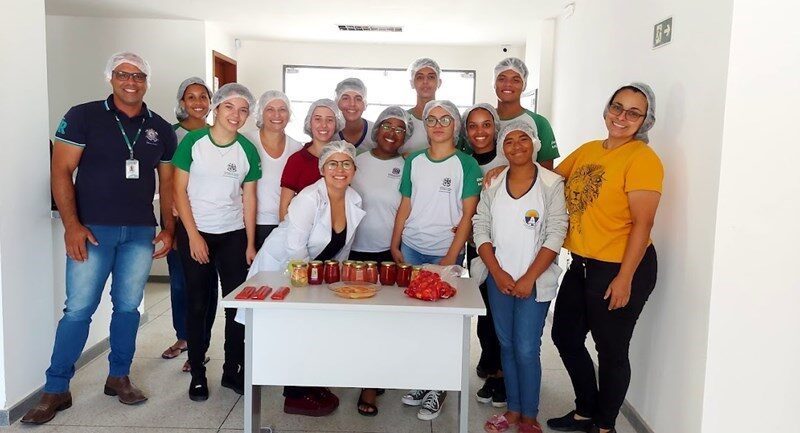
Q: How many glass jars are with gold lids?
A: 9